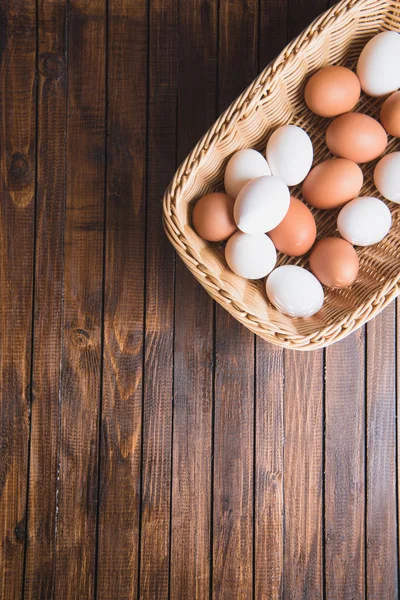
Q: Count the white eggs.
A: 8